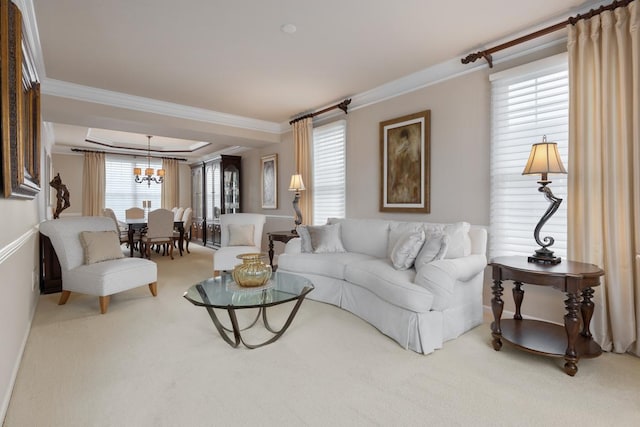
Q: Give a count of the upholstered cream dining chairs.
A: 6